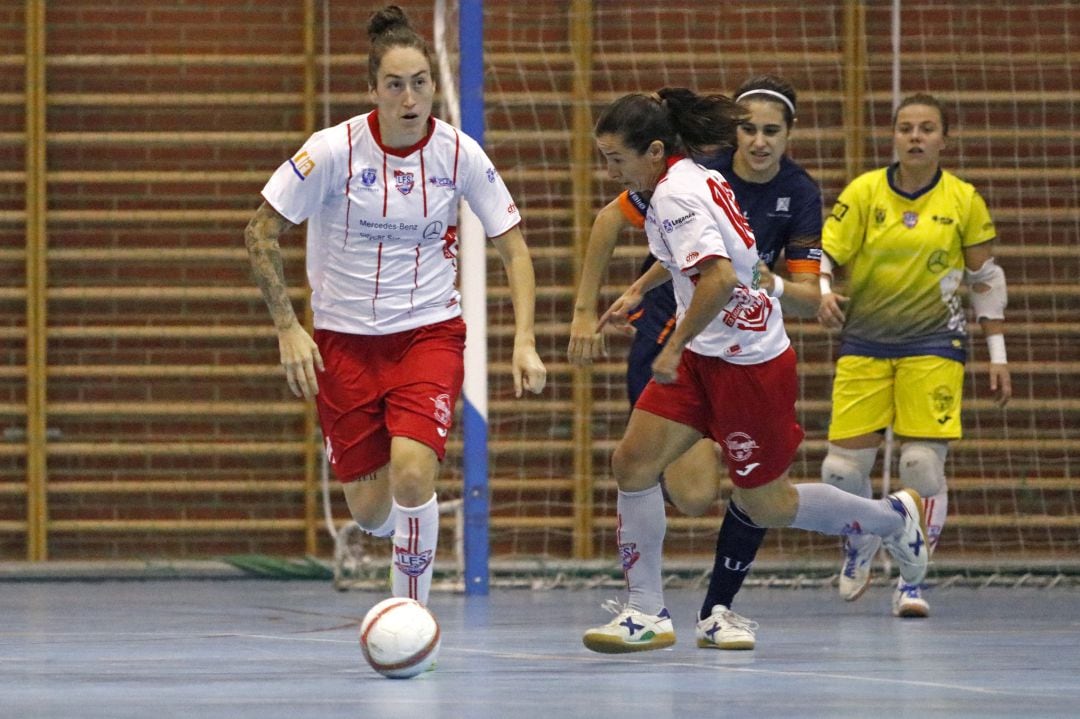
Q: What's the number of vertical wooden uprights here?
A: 4